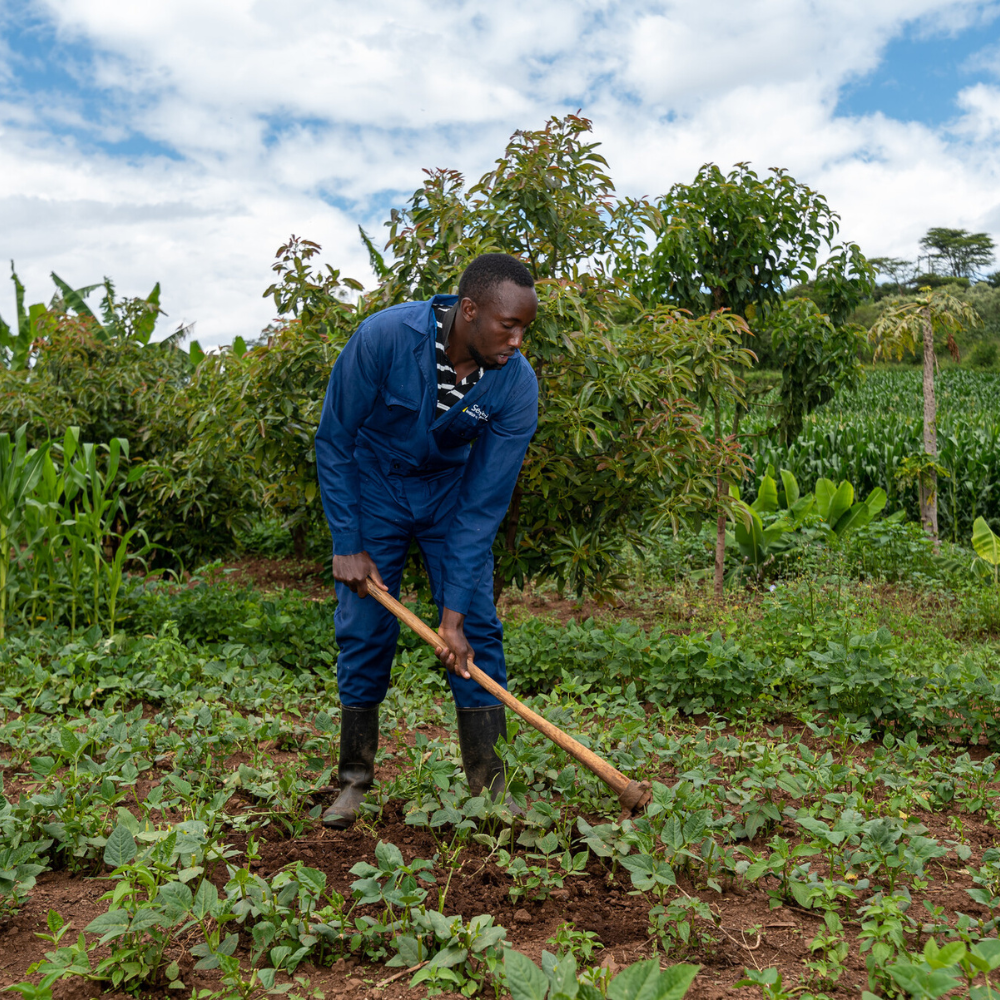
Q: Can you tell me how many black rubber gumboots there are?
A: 2